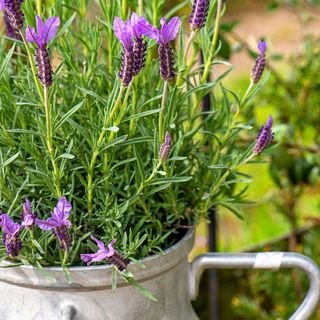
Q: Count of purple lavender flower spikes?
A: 13